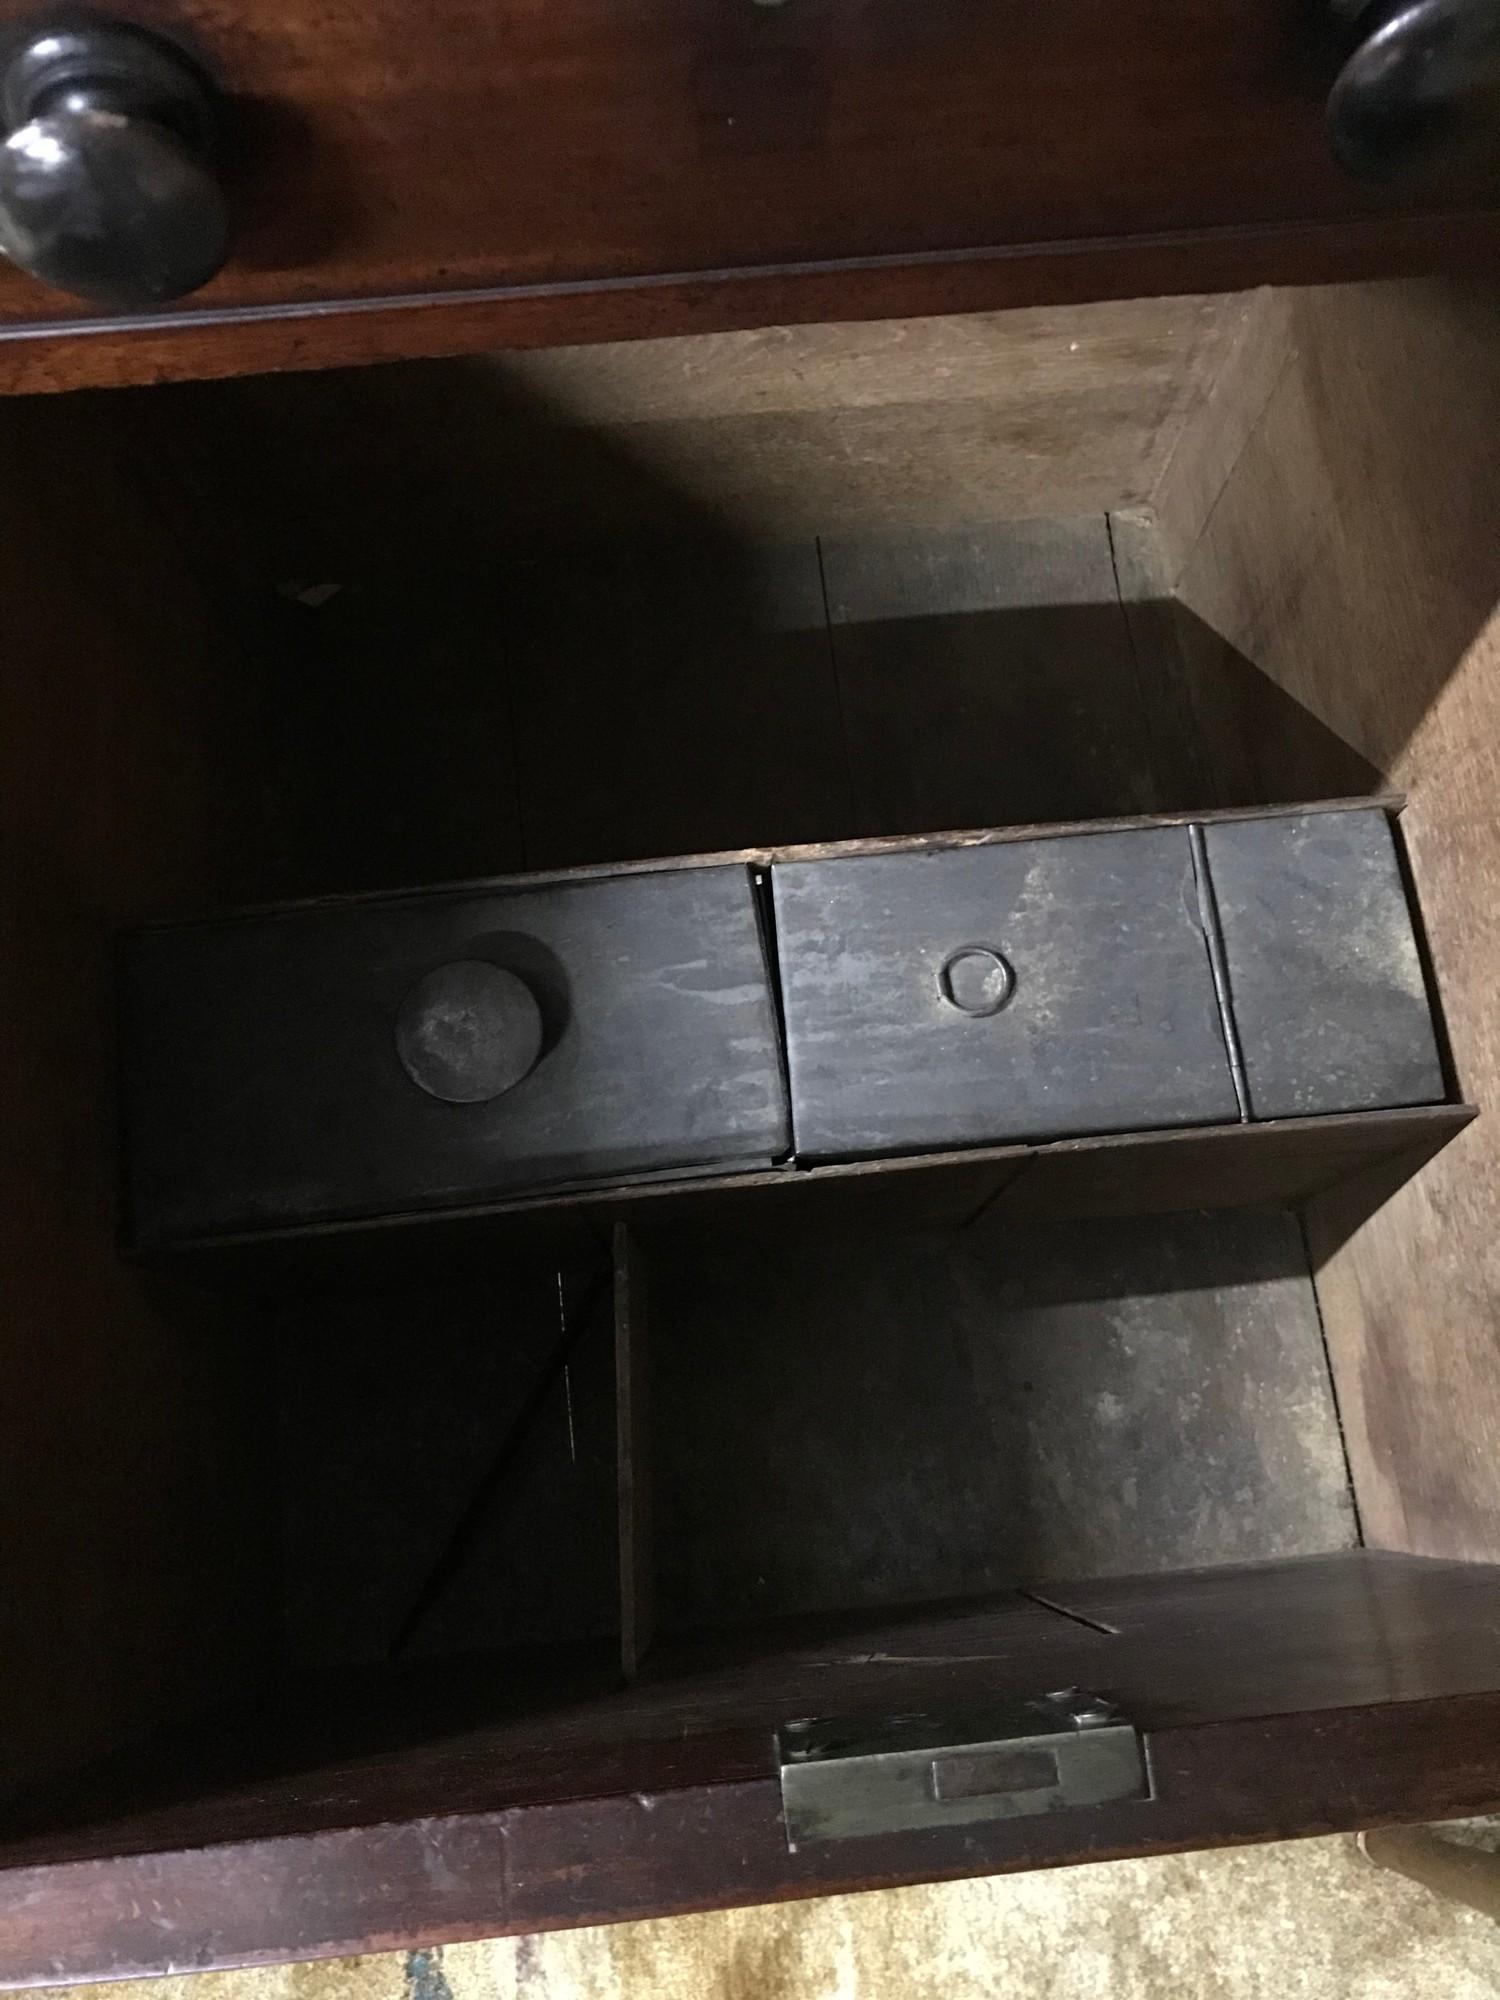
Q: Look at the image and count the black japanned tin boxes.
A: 2